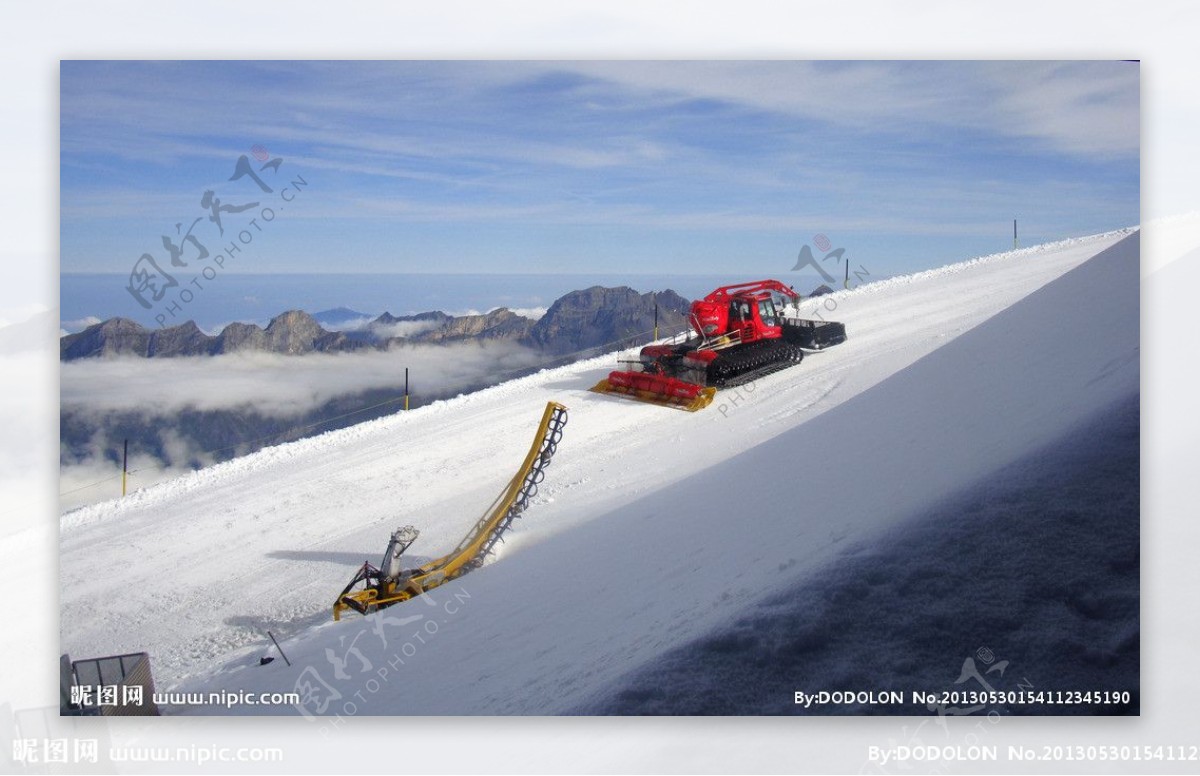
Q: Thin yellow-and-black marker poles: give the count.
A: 5